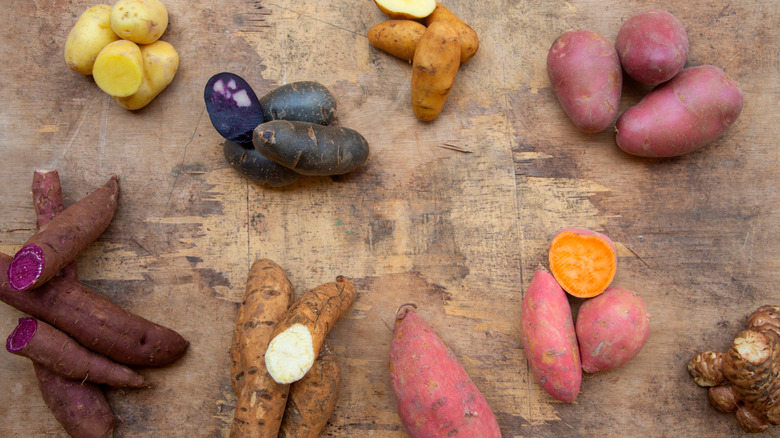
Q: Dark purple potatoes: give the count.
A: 4